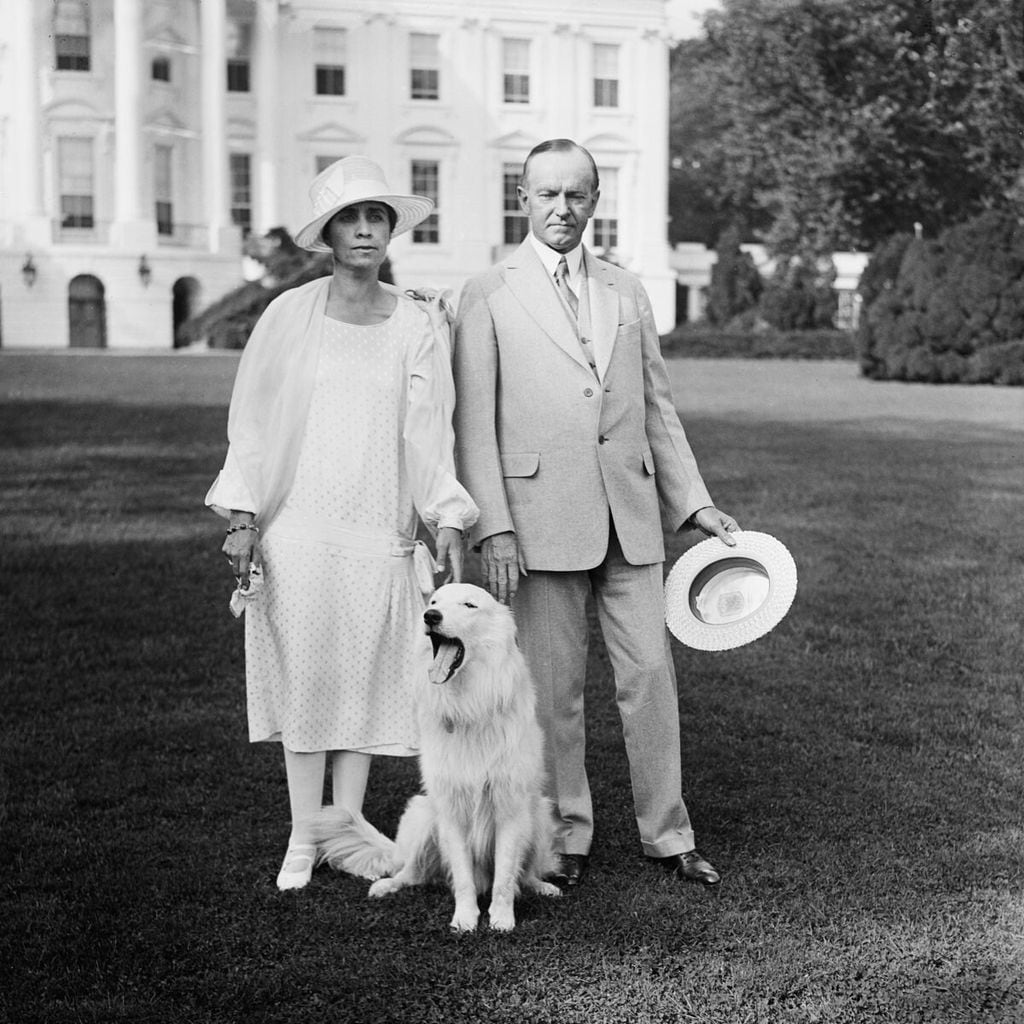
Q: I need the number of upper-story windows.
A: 7